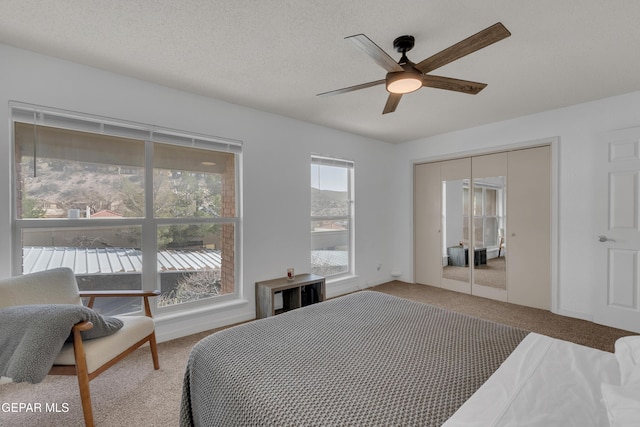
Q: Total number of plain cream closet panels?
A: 2